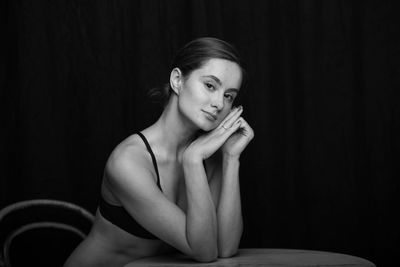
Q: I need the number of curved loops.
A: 2